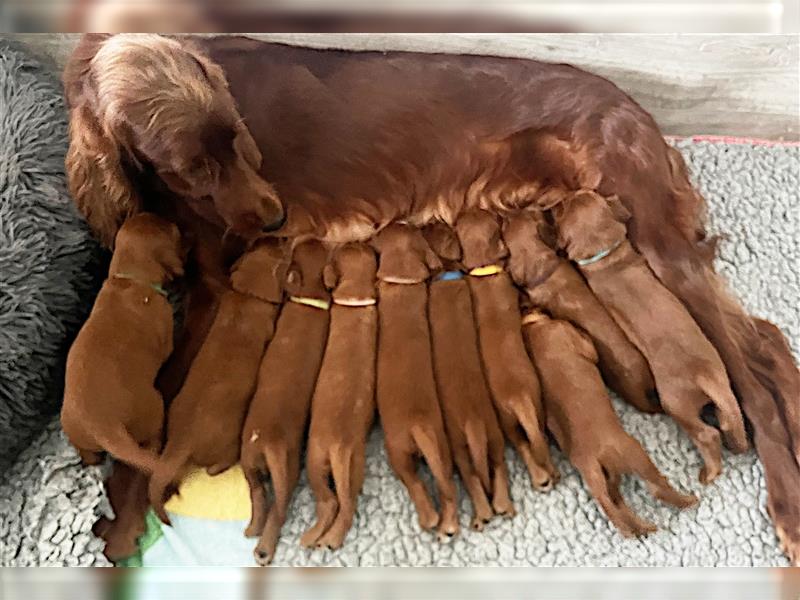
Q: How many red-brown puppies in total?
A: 10